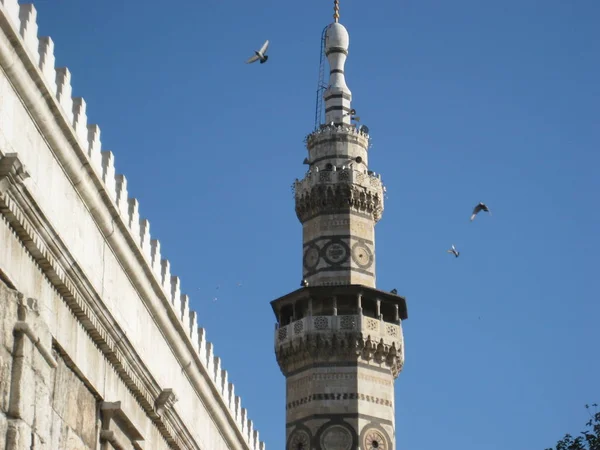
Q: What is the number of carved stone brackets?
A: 2